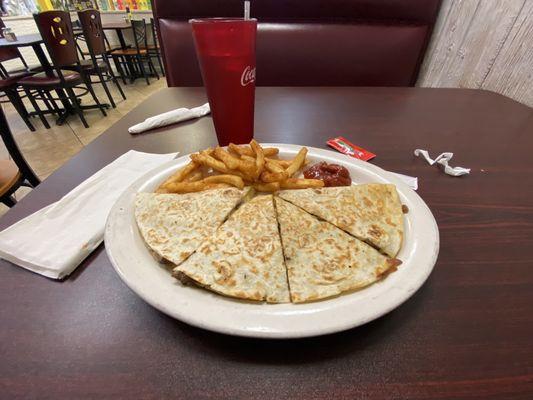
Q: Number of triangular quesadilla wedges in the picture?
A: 4